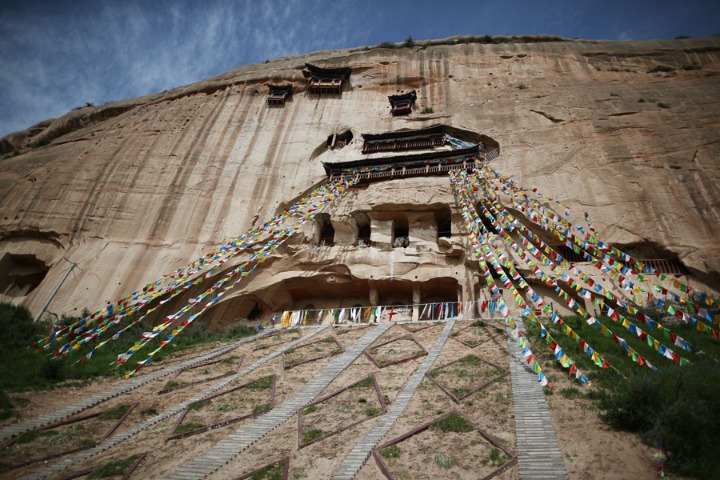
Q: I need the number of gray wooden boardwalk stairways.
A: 5